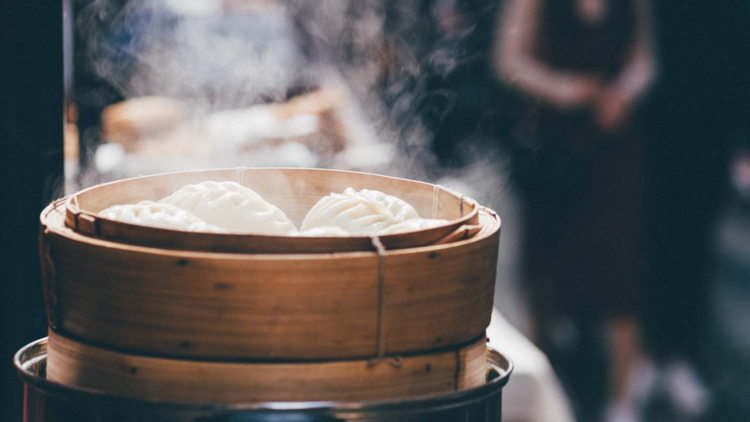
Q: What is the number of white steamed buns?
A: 5